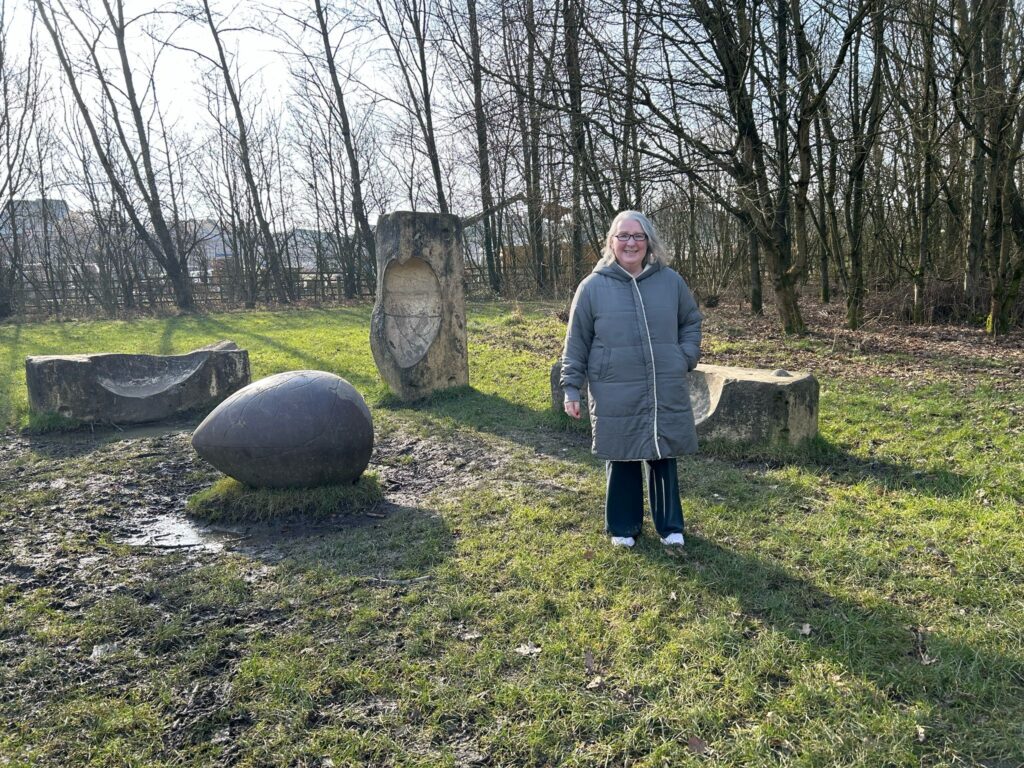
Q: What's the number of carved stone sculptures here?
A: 4